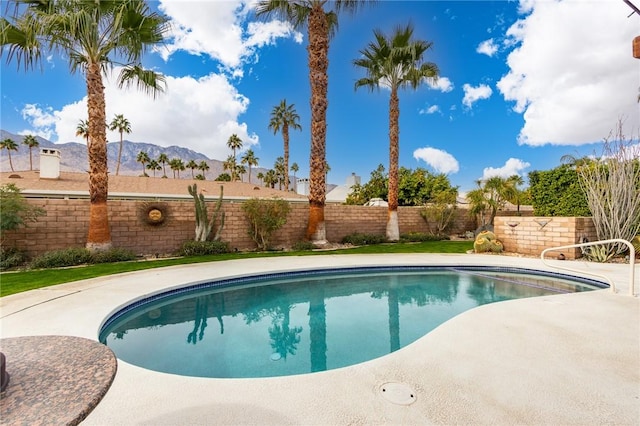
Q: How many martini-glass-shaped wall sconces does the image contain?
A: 2